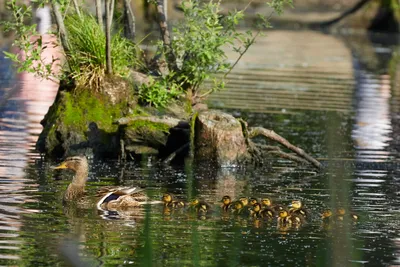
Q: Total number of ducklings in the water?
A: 12